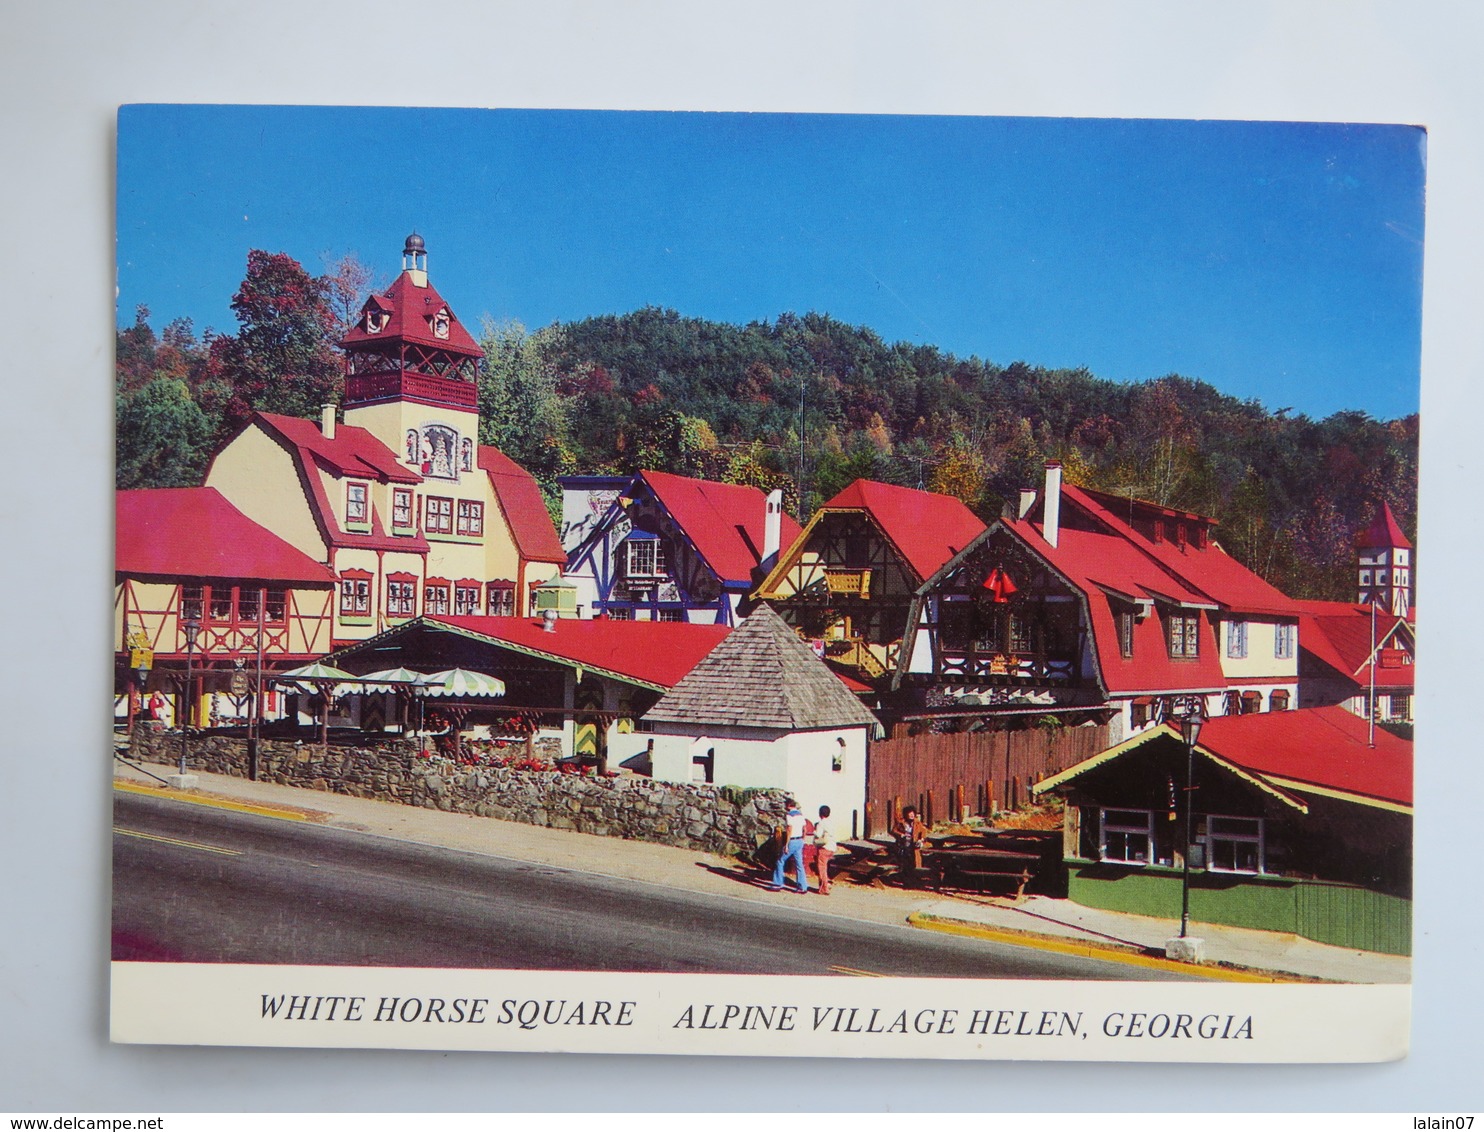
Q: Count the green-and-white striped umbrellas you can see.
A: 3